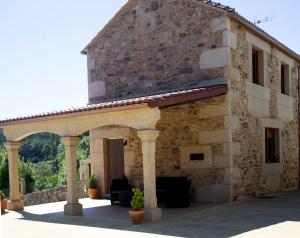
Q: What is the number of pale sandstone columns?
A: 3